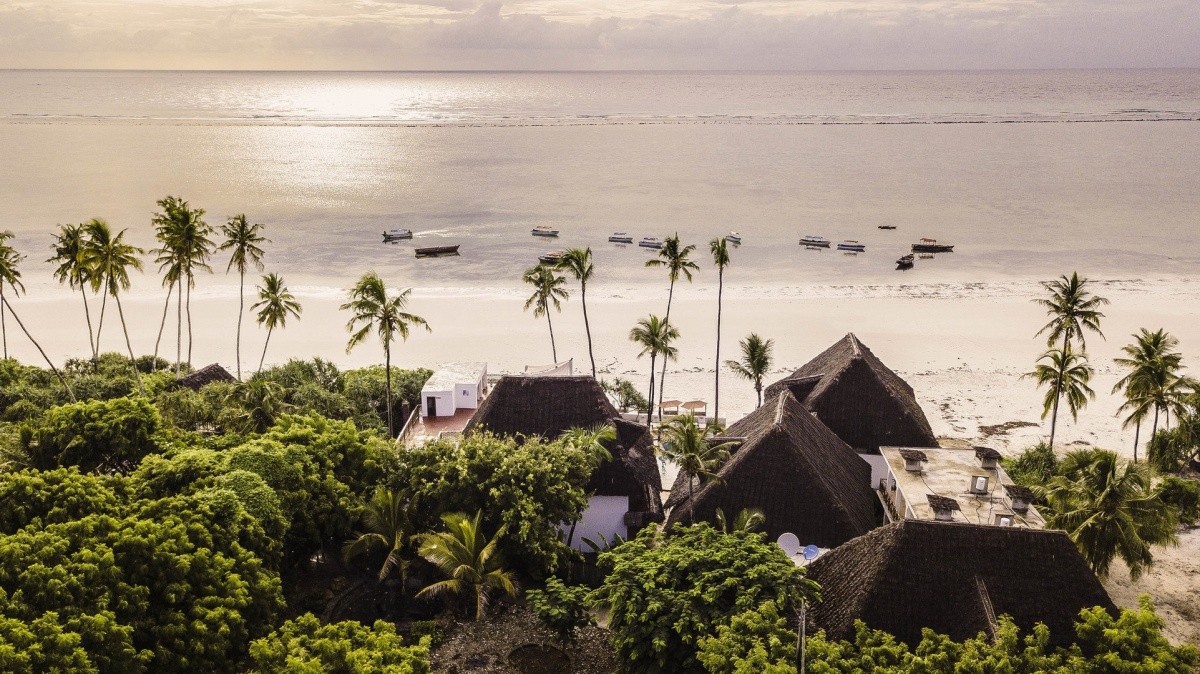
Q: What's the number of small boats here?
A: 12